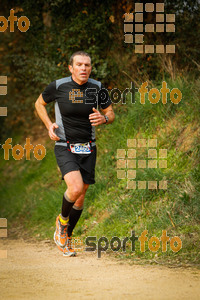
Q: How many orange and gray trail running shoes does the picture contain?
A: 2